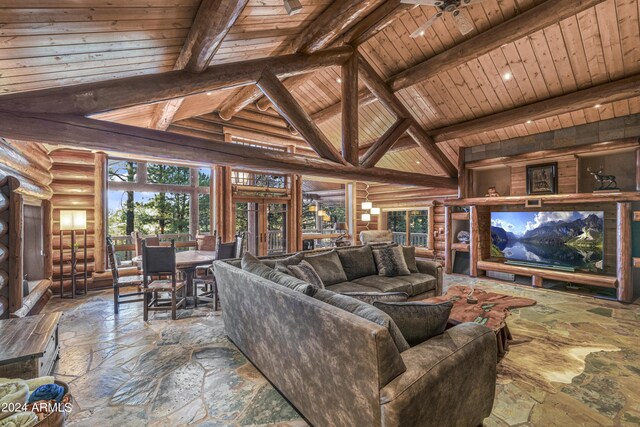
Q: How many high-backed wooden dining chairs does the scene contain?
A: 6